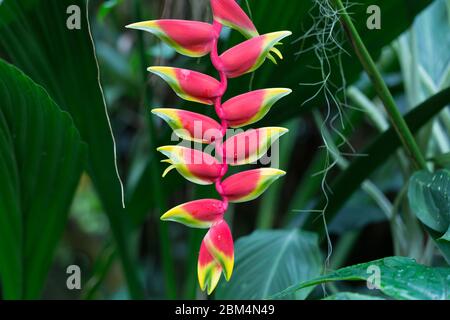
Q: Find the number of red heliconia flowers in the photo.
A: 12